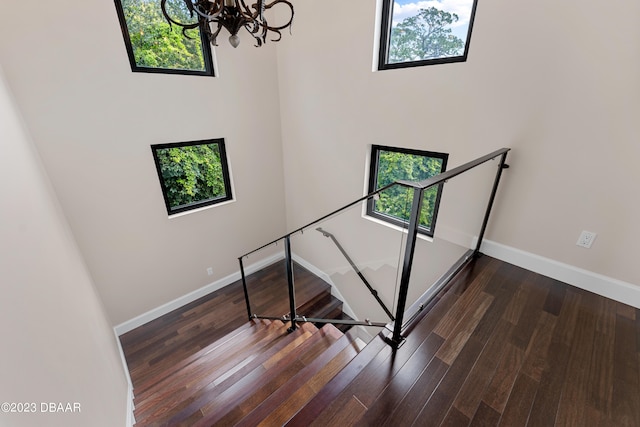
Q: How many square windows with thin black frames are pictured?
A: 4